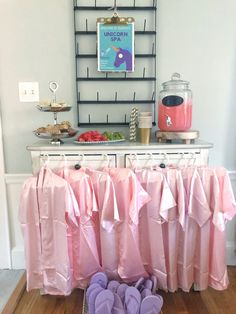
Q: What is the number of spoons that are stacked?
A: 0